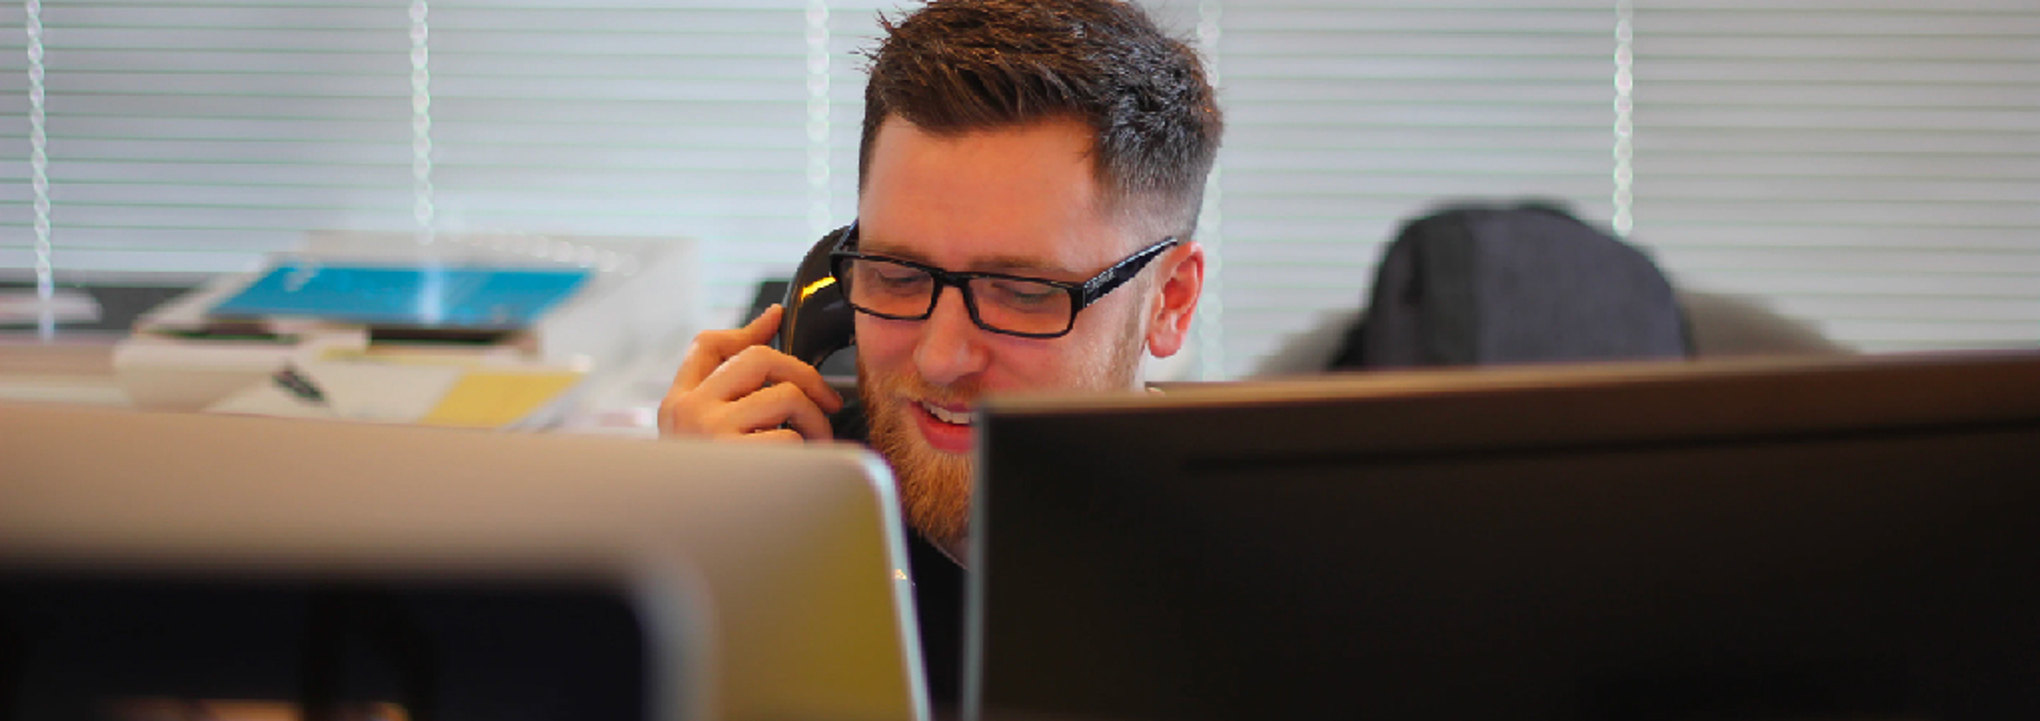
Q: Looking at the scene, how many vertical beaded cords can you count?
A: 5